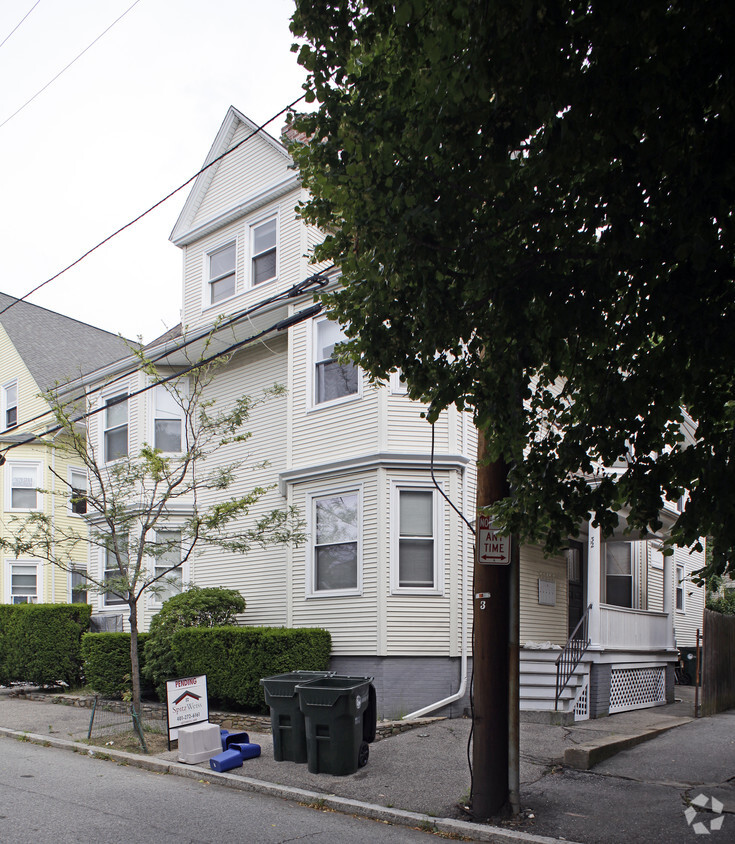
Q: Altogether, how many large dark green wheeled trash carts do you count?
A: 2